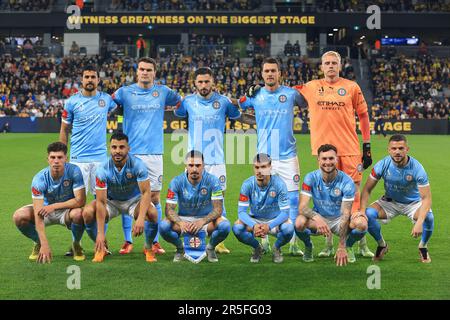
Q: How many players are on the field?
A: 11